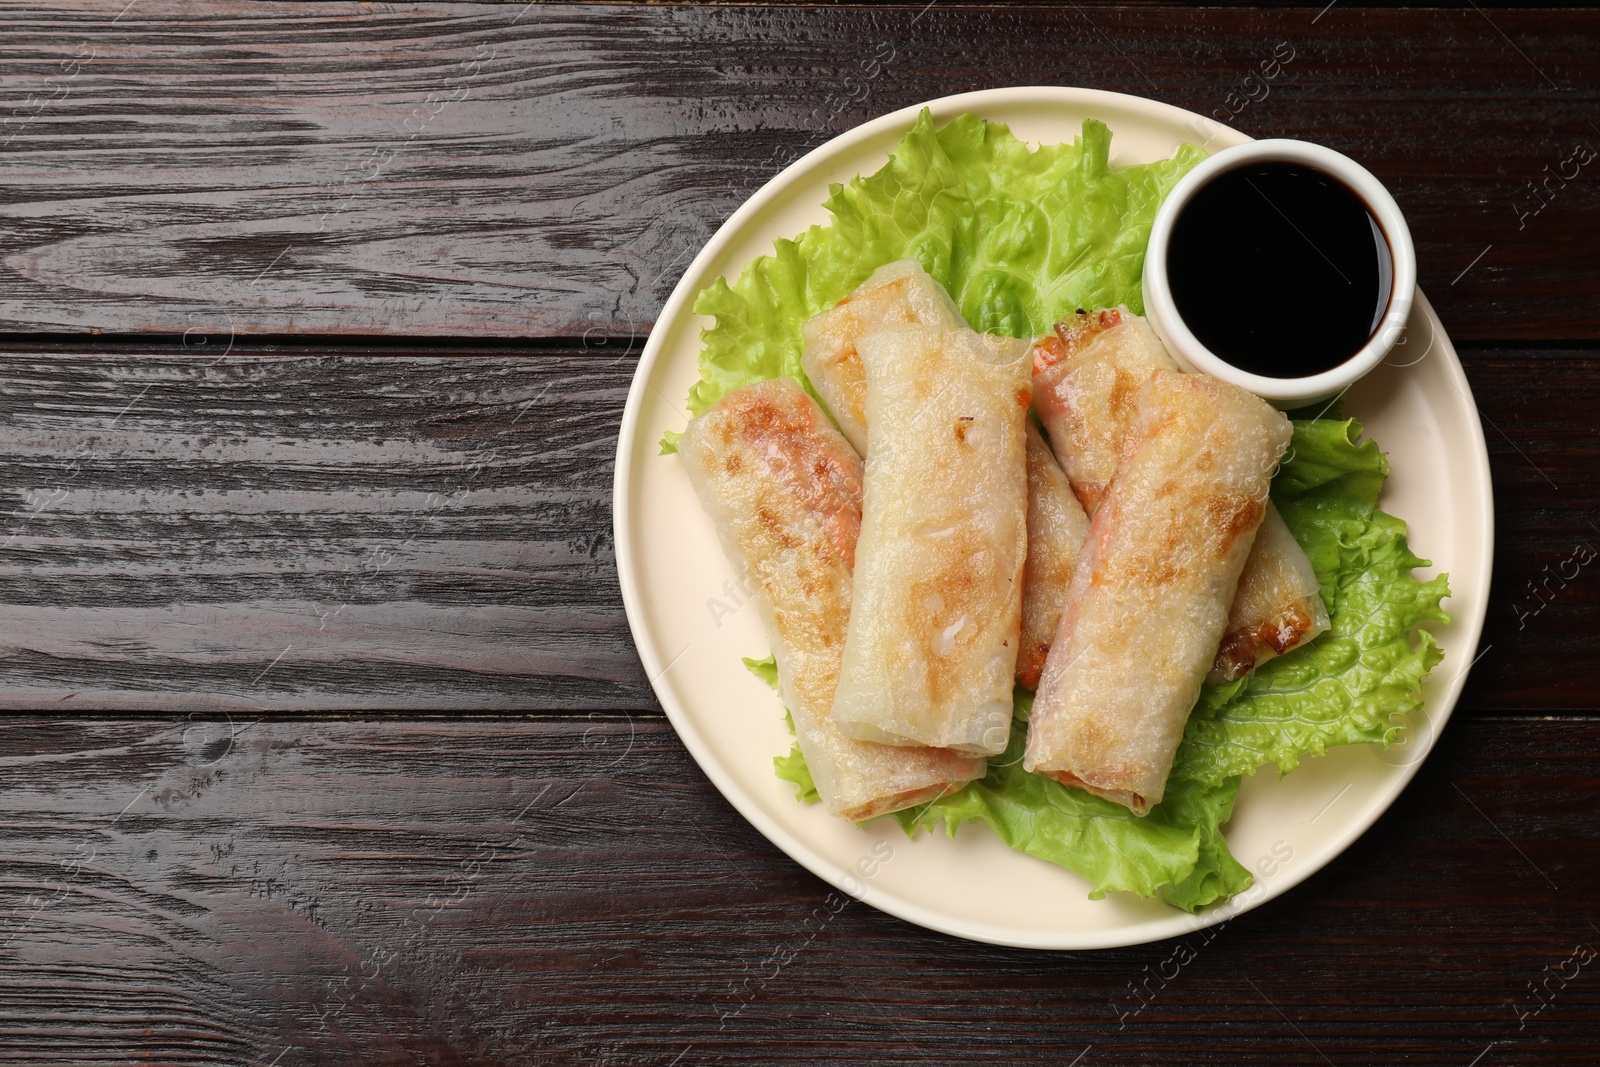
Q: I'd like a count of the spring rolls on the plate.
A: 5